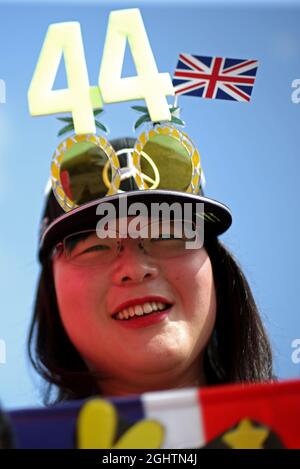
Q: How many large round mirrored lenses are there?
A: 2